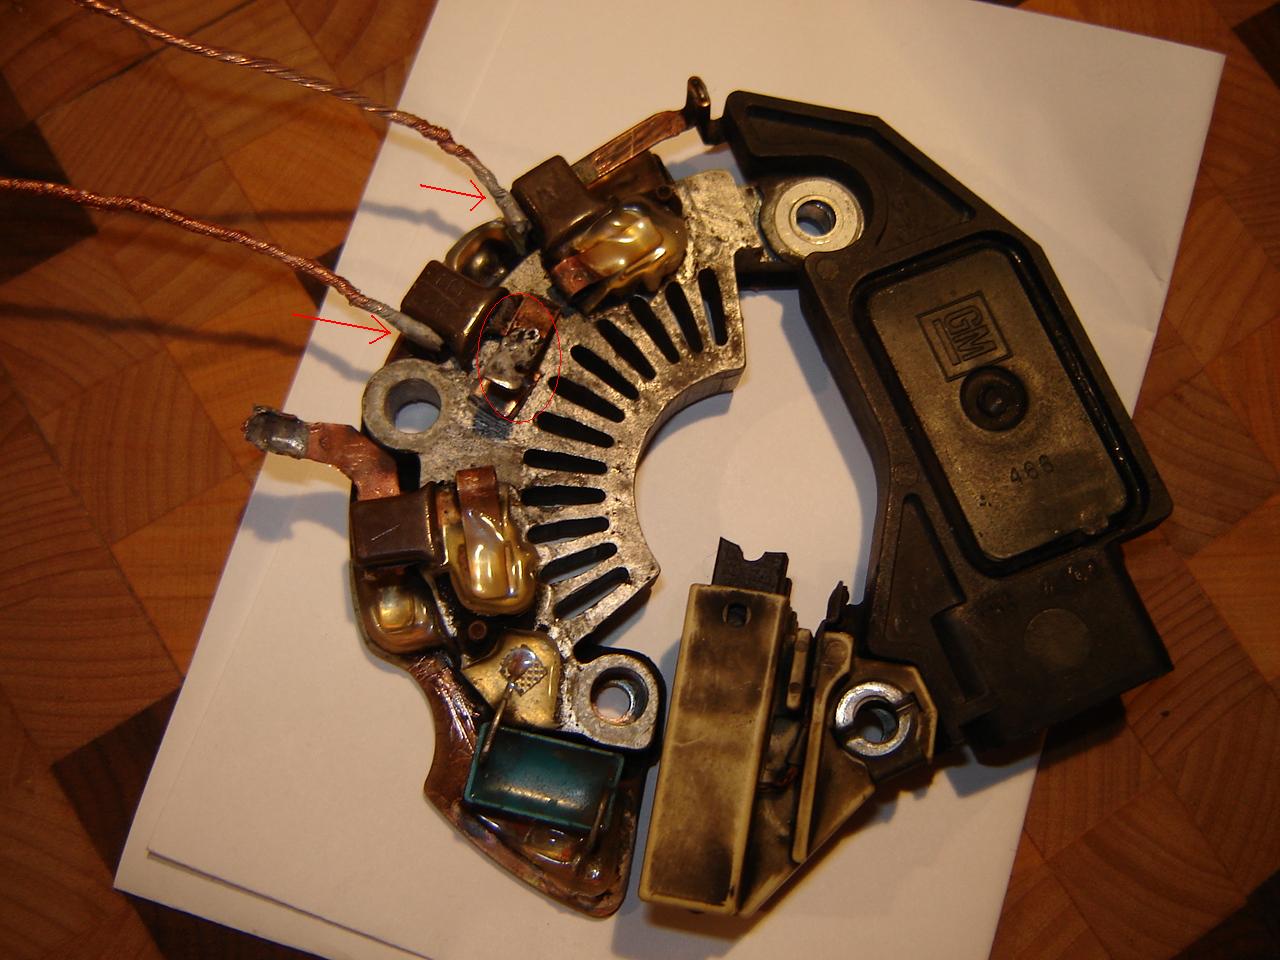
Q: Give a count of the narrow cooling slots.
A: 12